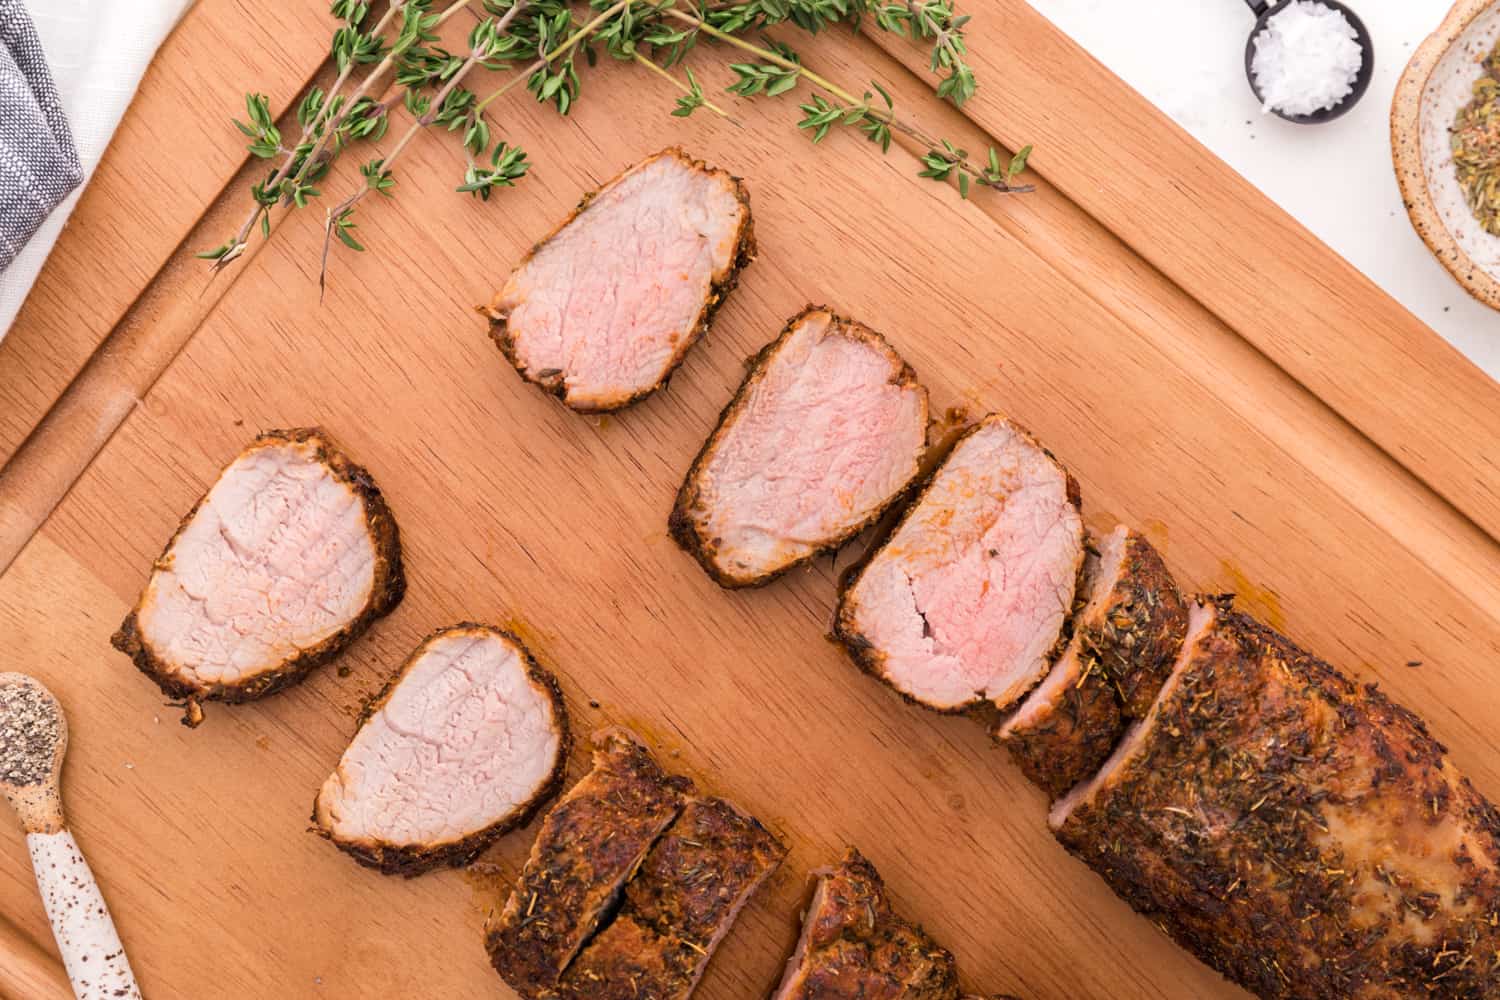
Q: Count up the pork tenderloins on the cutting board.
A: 2